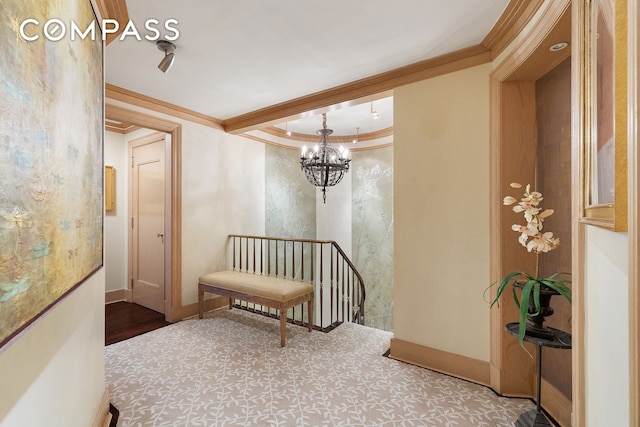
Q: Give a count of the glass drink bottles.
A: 0